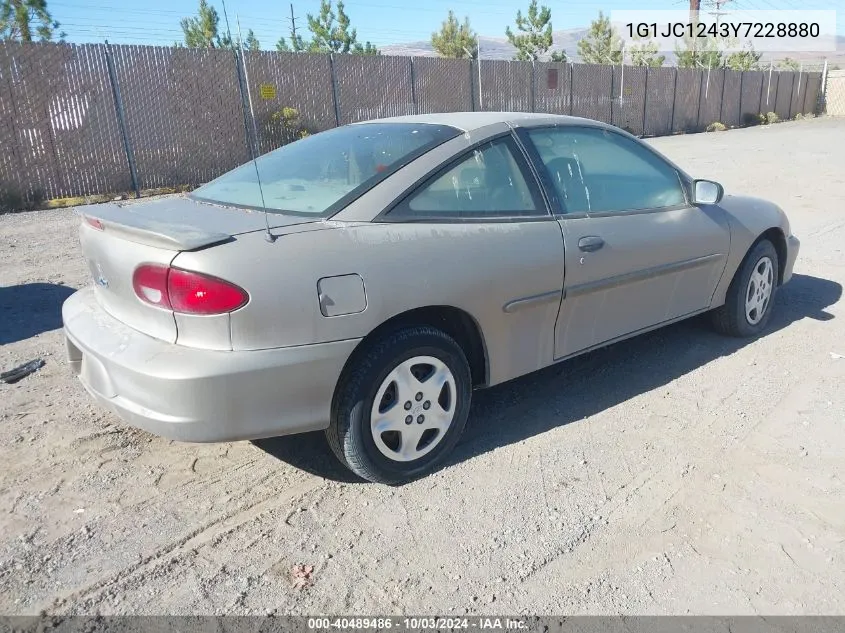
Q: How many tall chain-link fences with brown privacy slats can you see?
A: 1